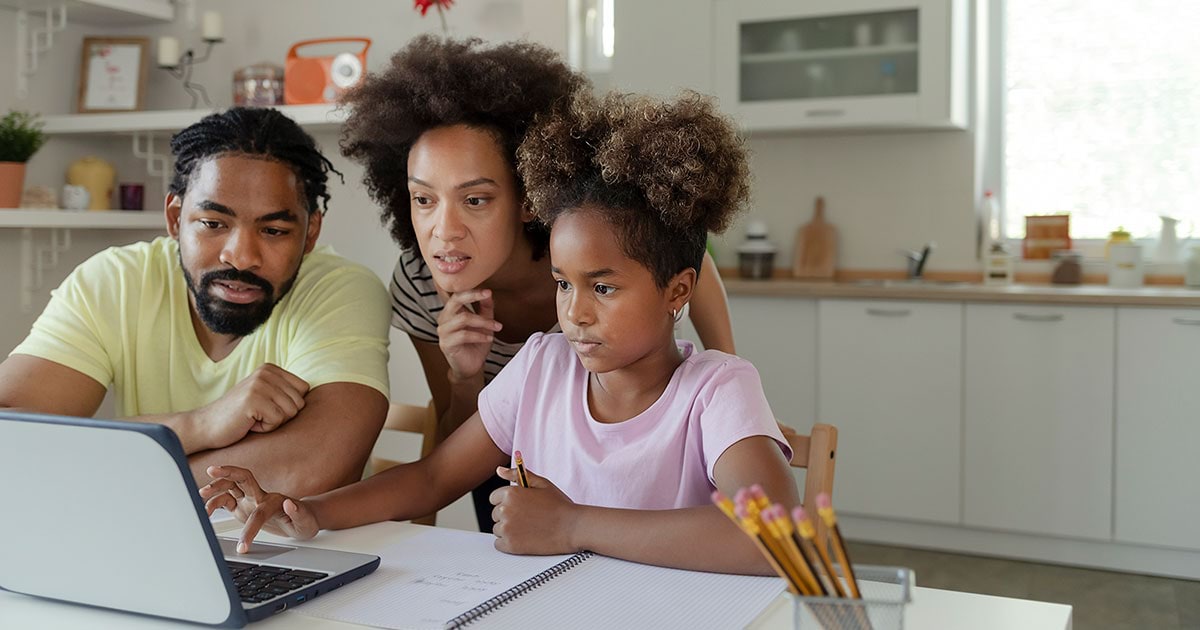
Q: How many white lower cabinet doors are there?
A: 4